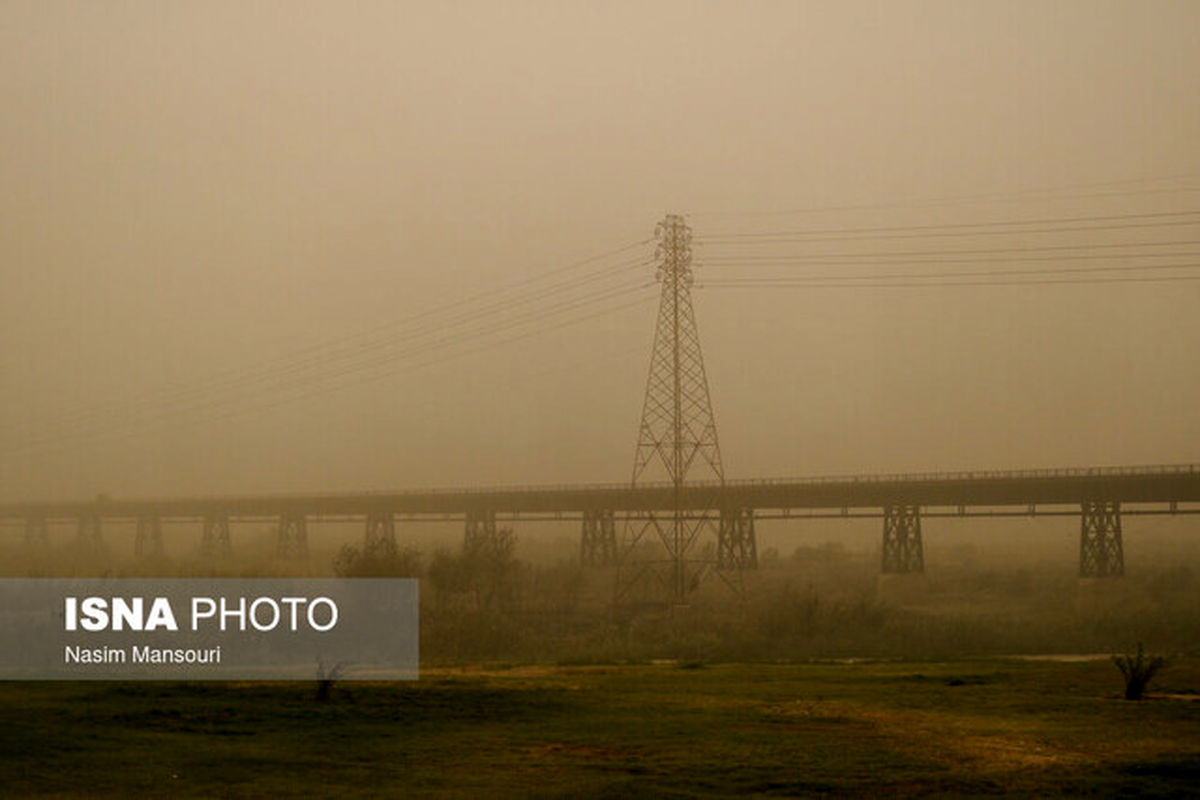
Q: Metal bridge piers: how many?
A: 11